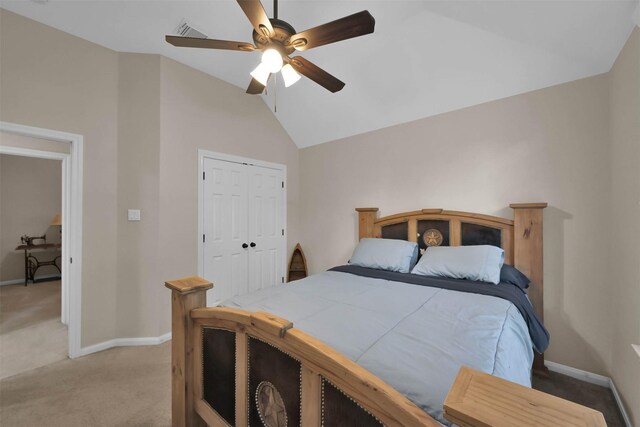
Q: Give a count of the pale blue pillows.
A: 2